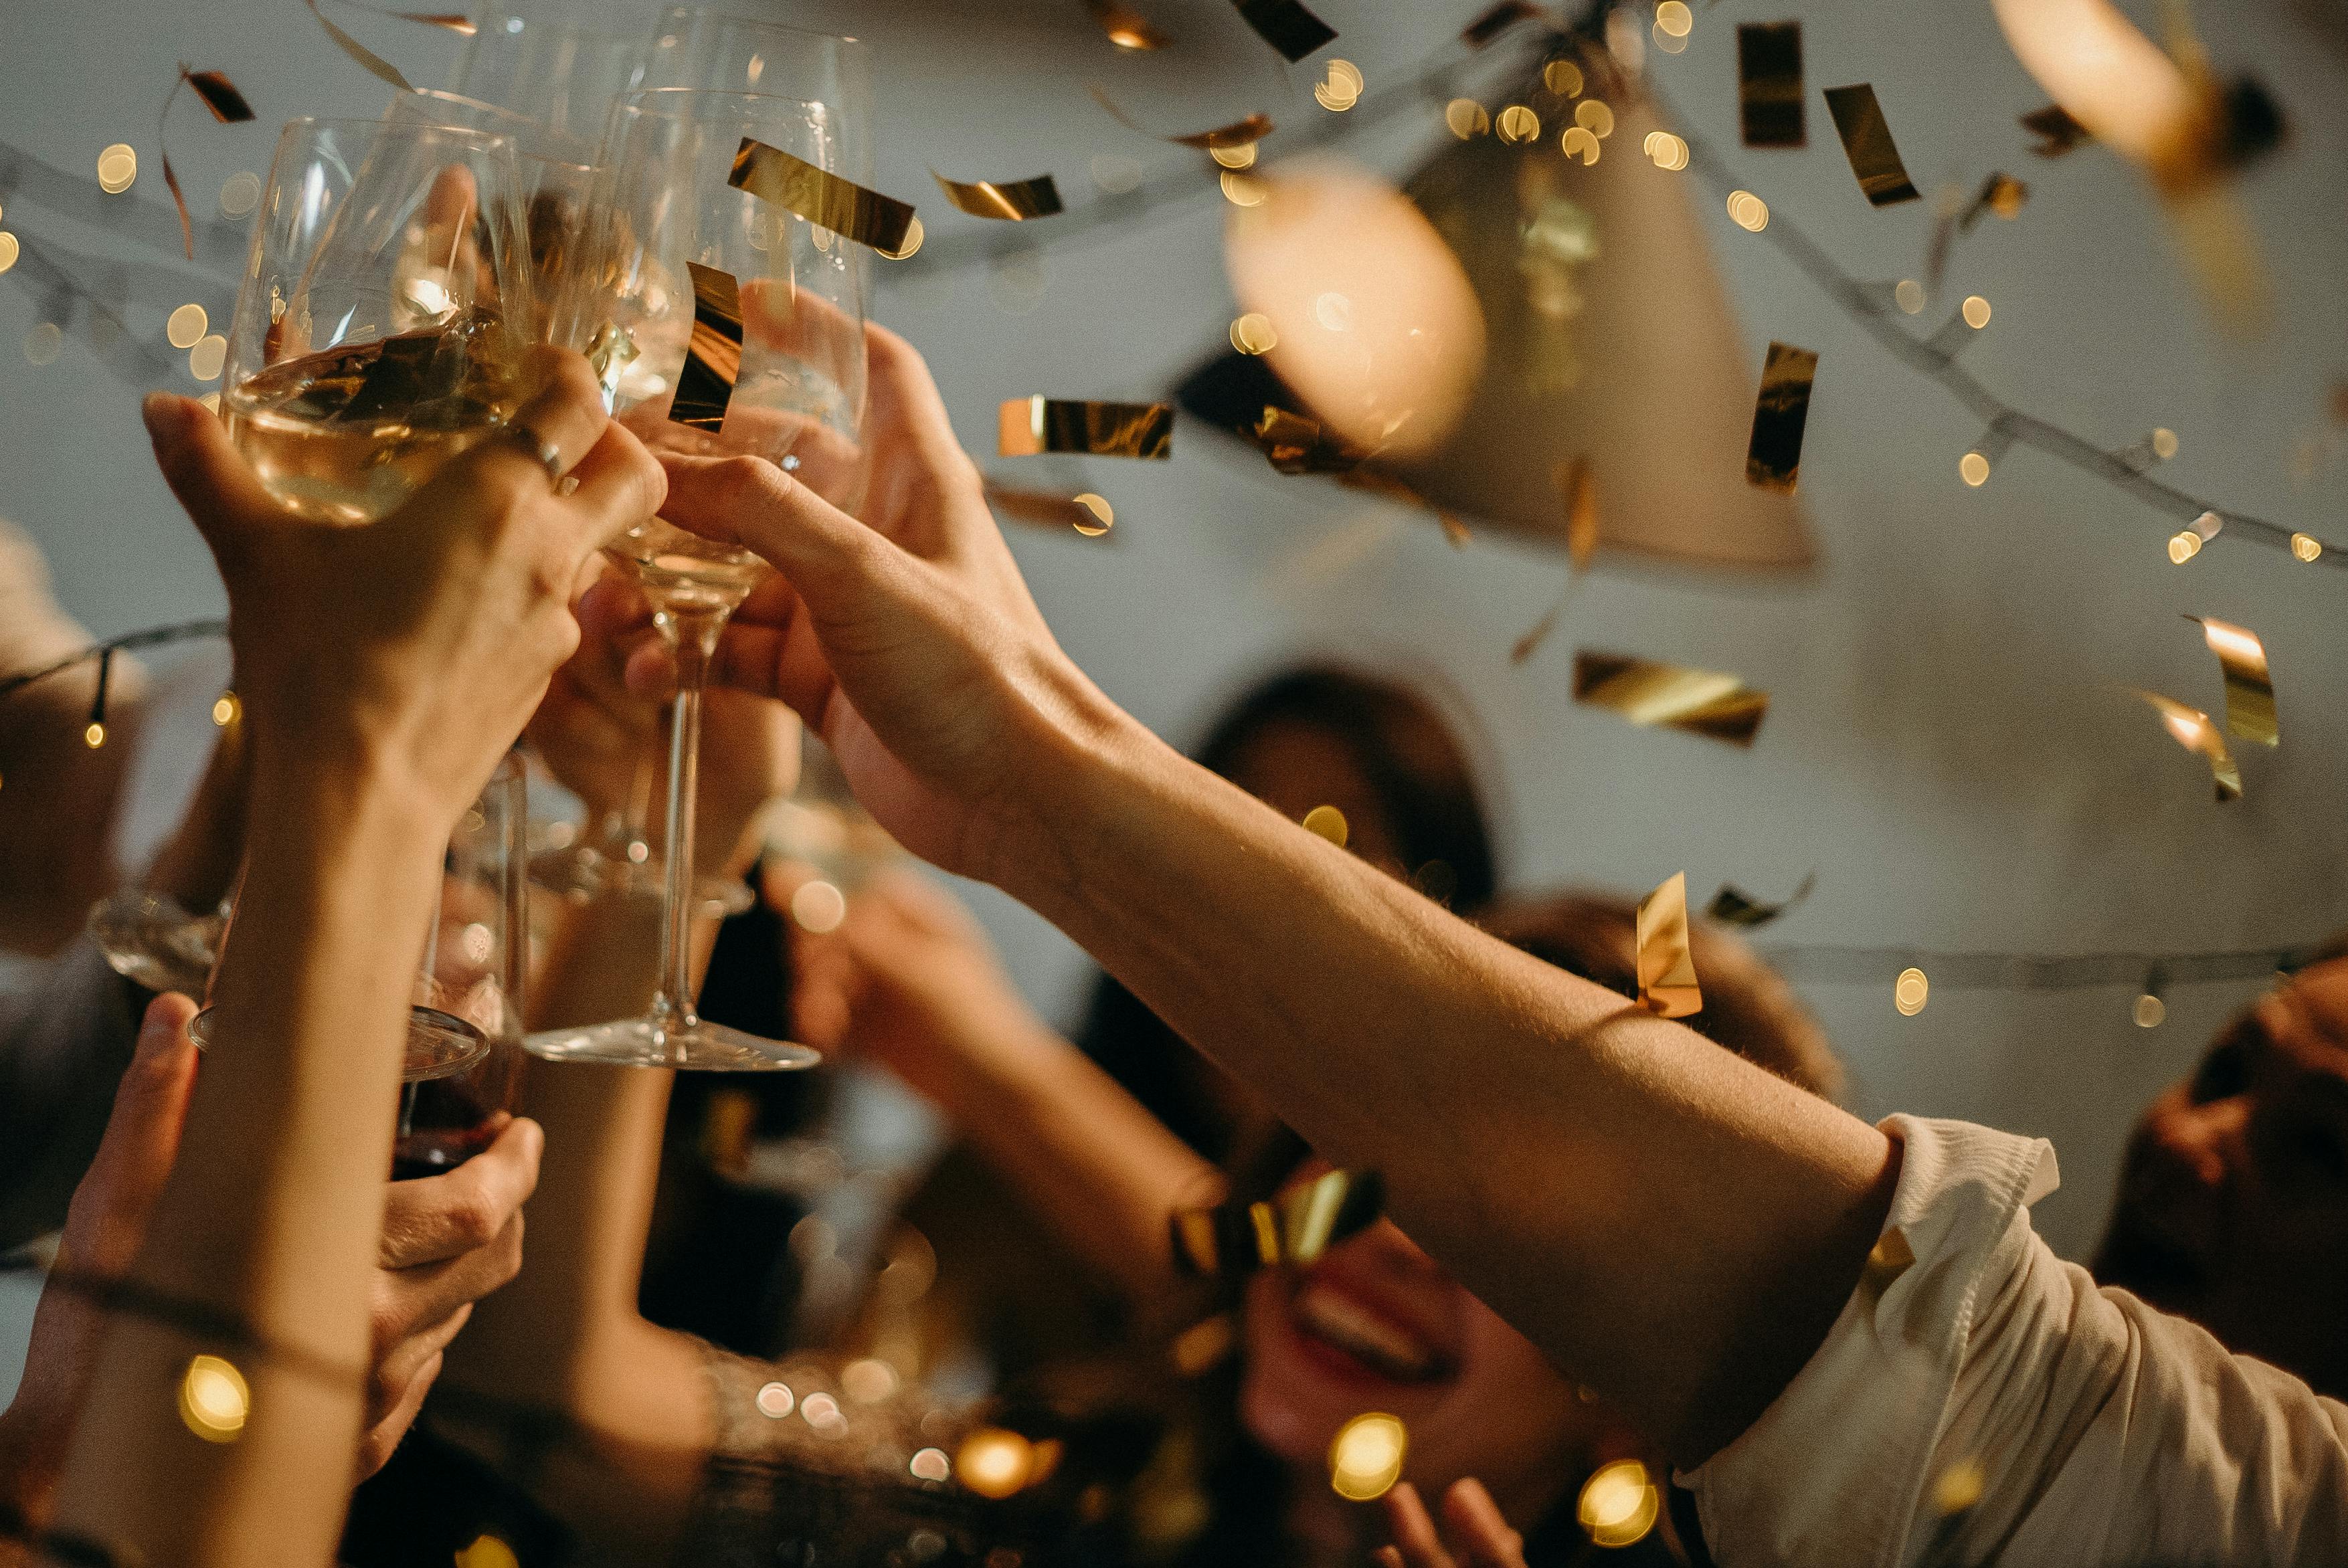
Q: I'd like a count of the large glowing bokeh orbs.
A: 2